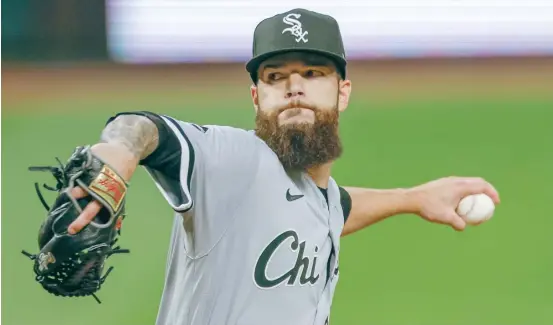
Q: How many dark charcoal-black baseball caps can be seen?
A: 1